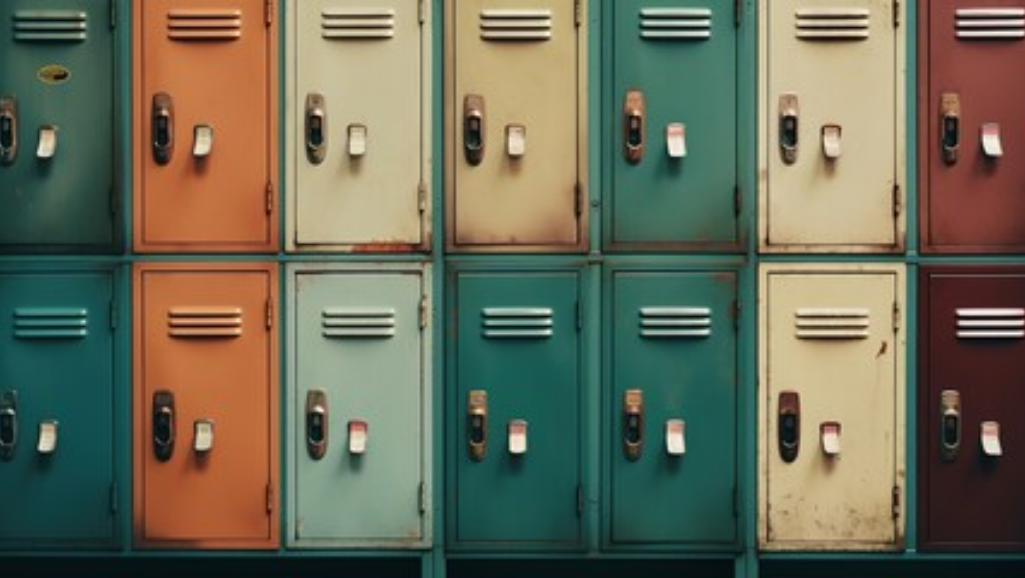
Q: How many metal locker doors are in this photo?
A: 14